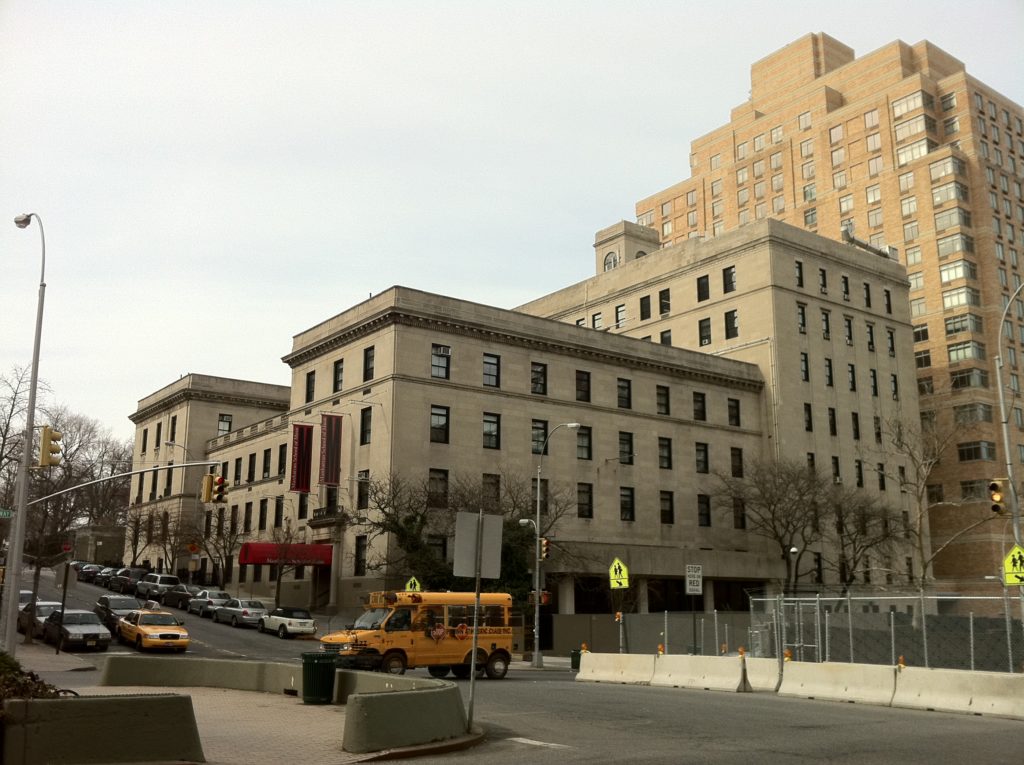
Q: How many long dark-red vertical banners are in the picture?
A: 2